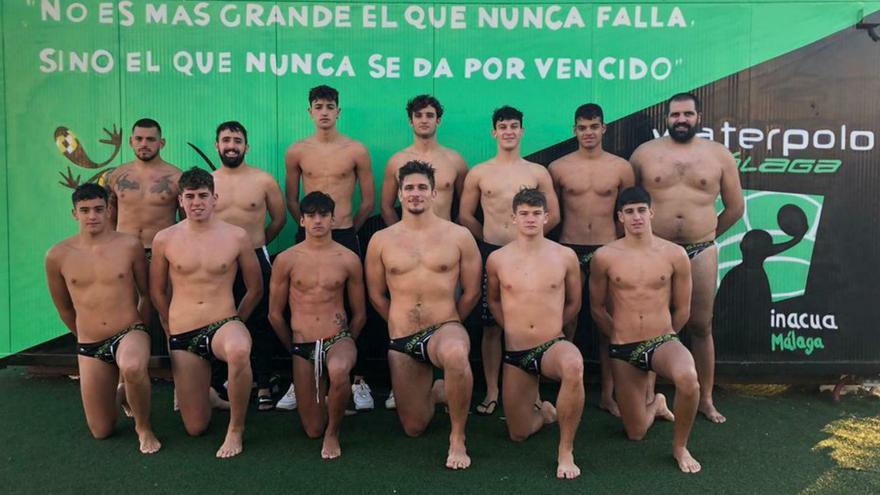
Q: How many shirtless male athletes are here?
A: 13